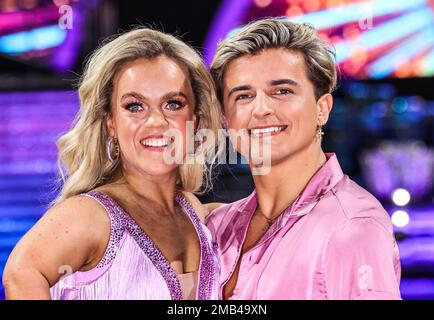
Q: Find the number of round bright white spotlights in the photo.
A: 2